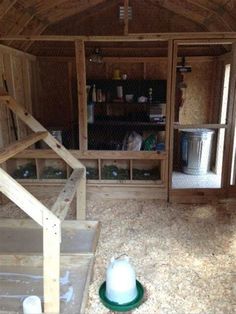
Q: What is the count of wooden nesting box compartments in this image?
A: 5